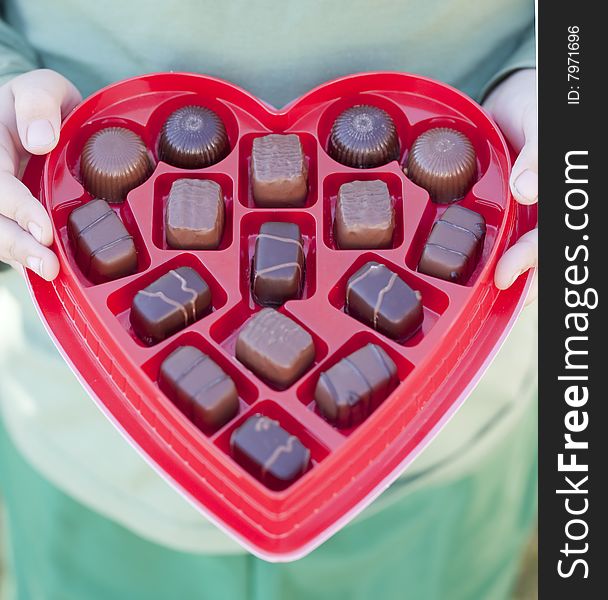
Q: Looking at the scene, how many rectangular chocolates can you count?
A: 12